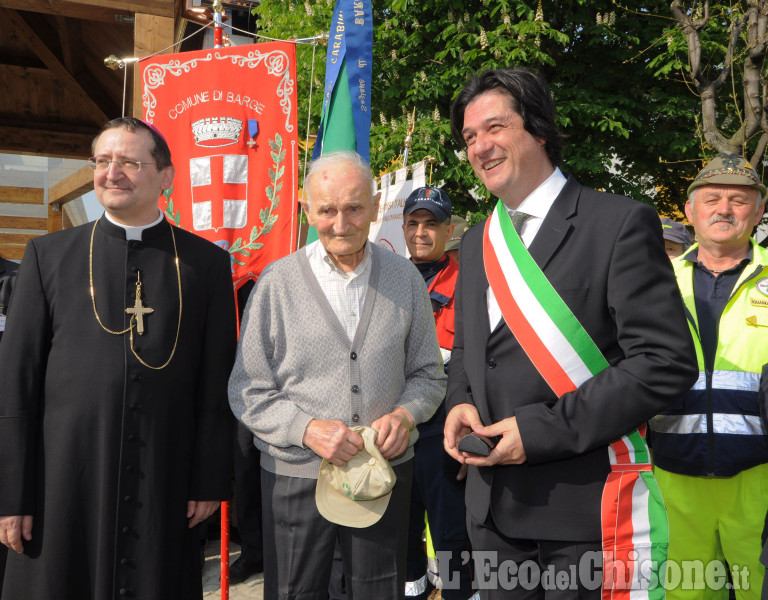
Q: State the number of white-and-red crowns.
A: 1